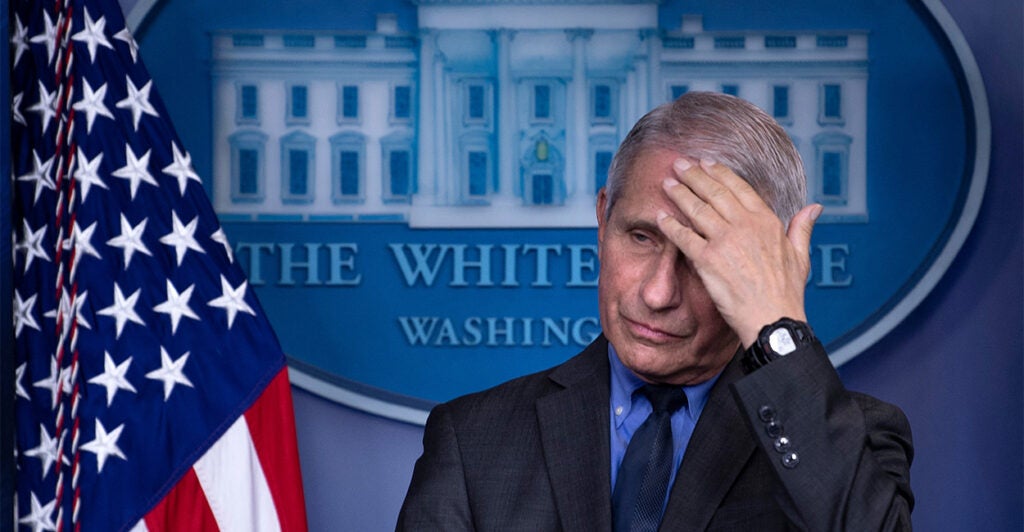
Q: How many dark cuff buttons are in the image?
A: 4